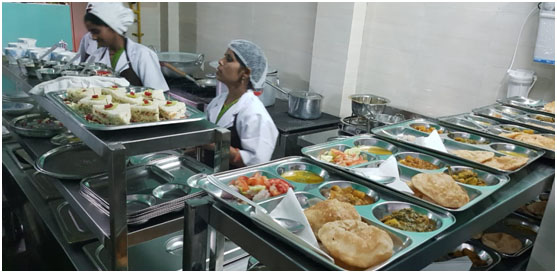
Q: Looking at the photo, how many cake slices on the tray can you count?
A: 8